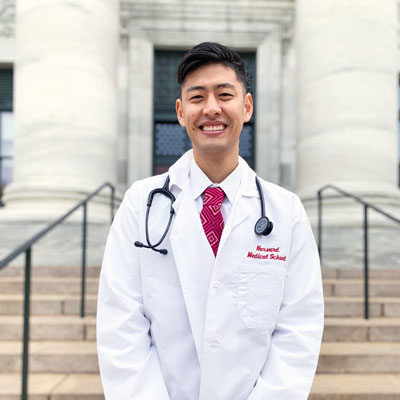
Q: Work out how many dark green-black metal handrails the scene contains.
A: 2